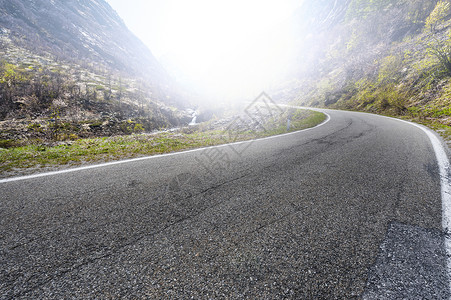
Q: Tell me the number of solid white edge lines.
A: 2